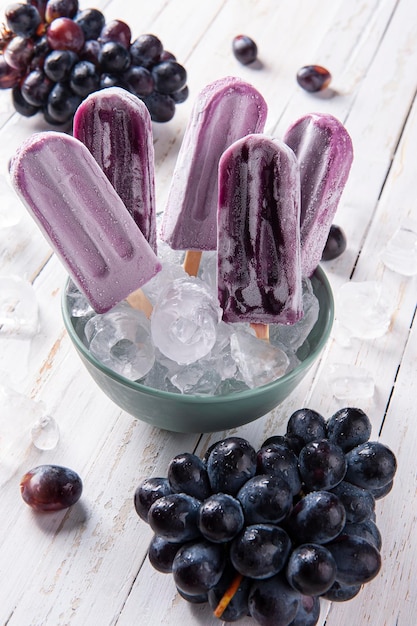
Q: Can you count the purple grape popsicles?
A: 5